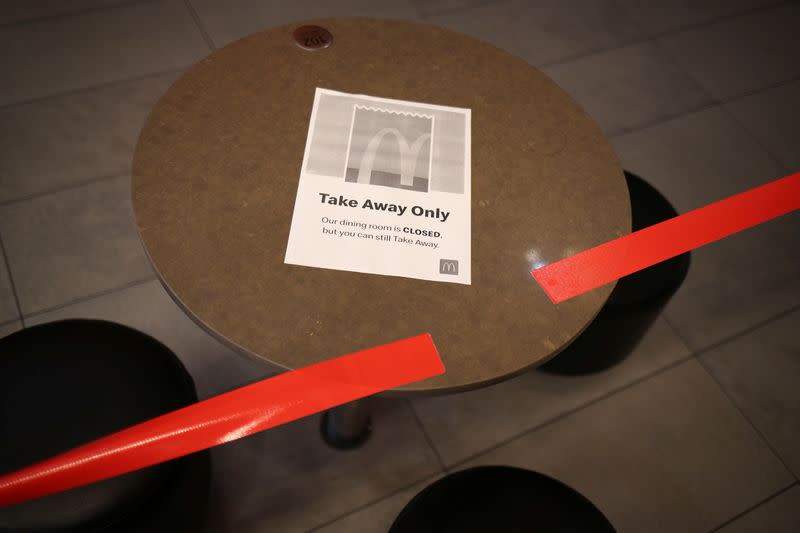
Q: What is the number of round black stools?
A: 3